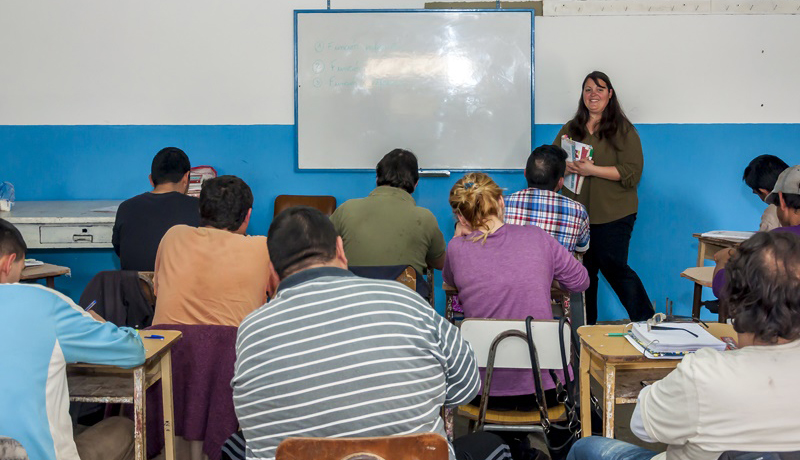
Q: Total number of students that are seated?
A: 10